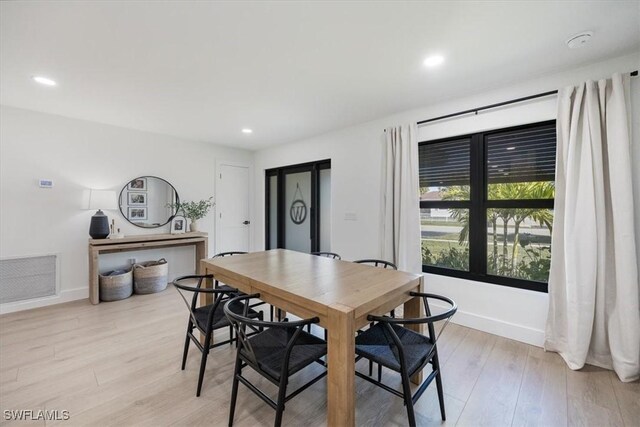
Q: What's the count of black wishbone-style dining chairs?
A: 6